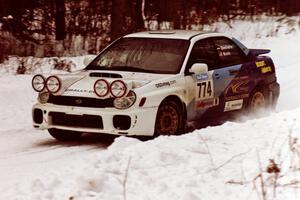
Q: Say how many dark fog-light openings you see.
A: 2